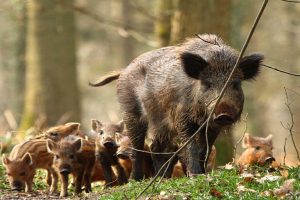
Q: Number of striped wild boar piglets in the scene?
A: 6